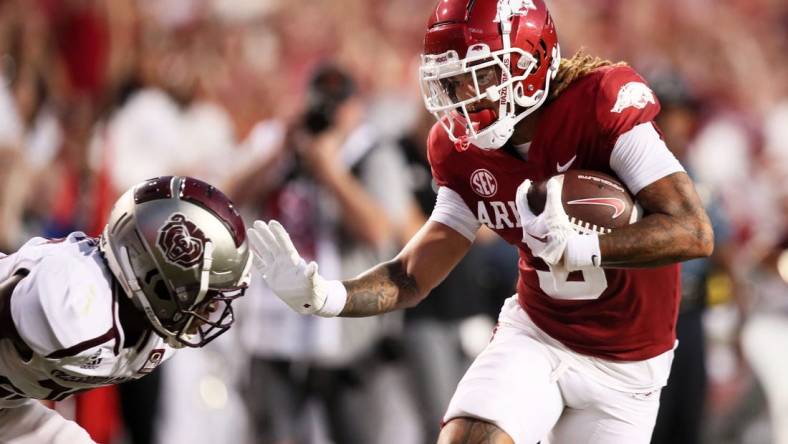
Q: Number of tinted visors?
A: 0